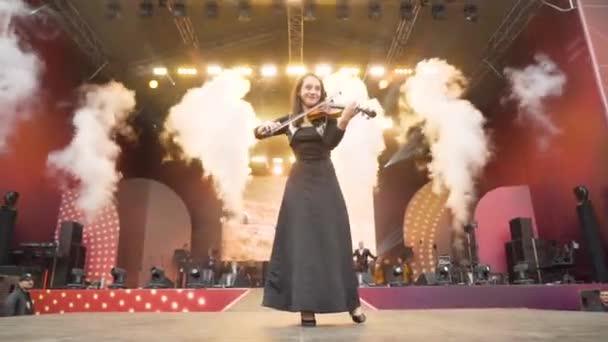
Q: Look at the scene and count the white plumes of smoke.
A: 6